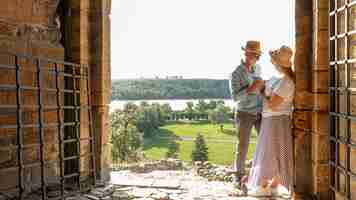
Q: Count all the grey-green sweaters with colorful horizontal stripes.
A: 0